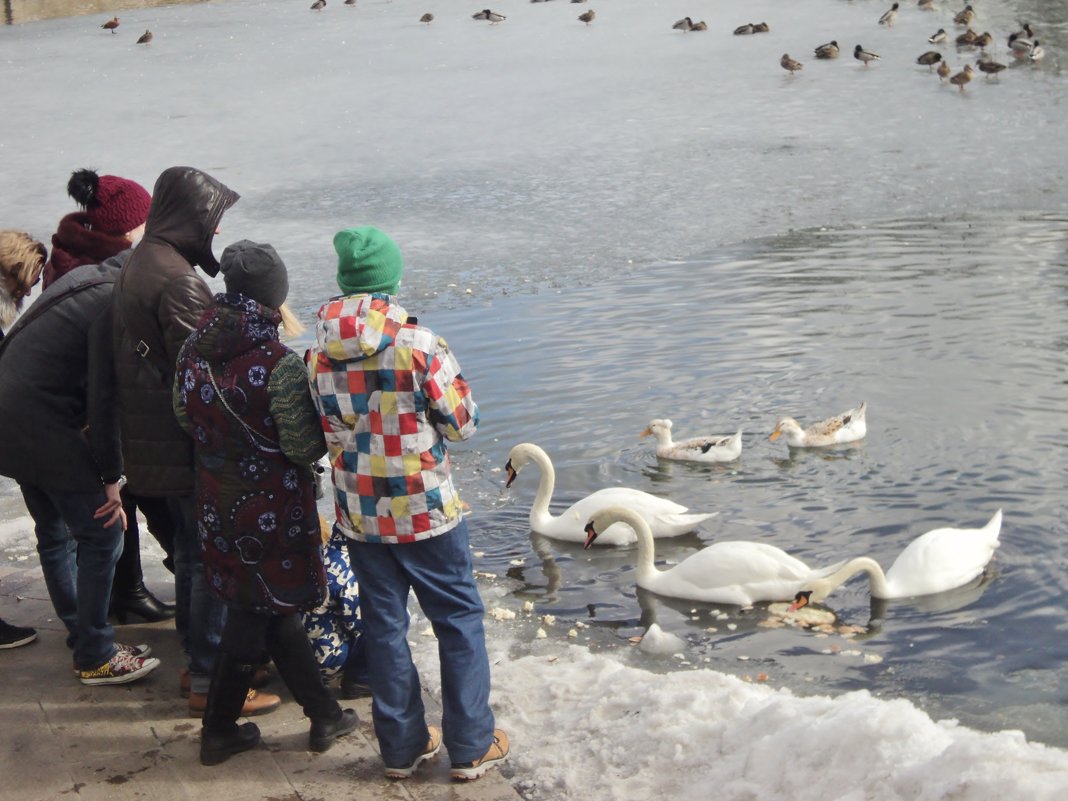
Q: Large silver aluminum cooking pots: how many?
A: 0